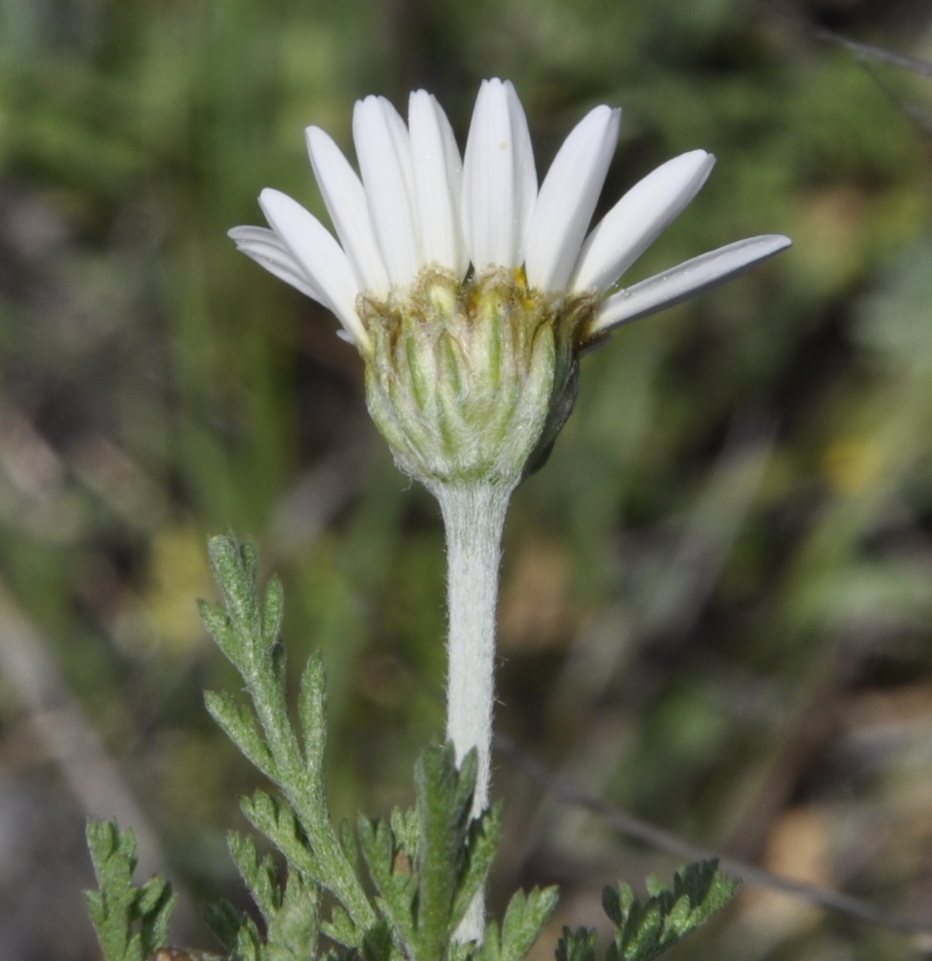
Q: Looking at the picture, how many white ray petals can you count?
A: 9